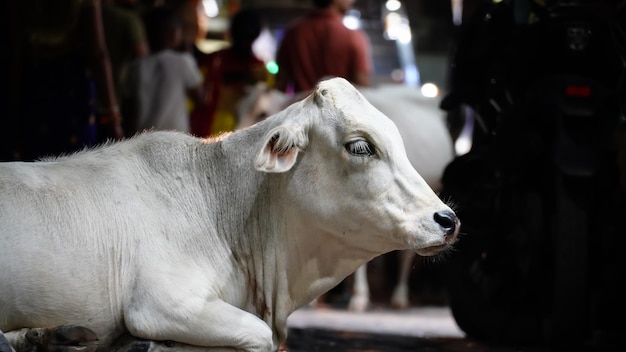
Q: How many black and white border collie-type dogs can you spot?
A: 0